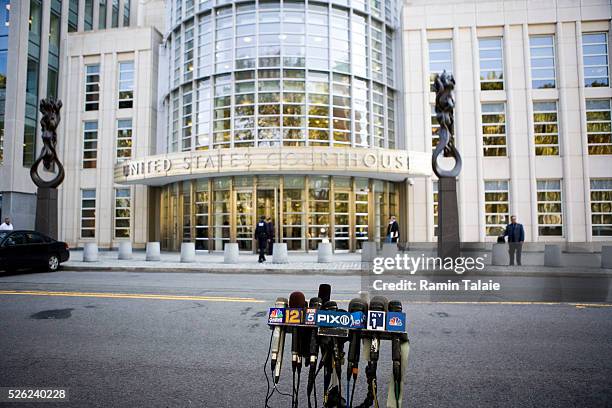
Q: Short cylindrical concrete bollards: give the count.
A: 12